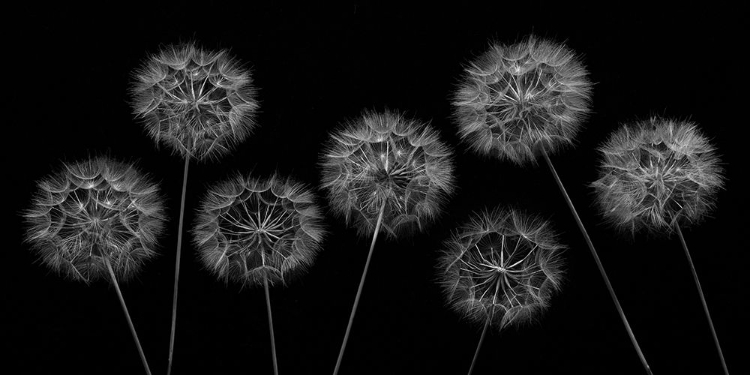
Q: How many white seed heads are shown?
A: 7